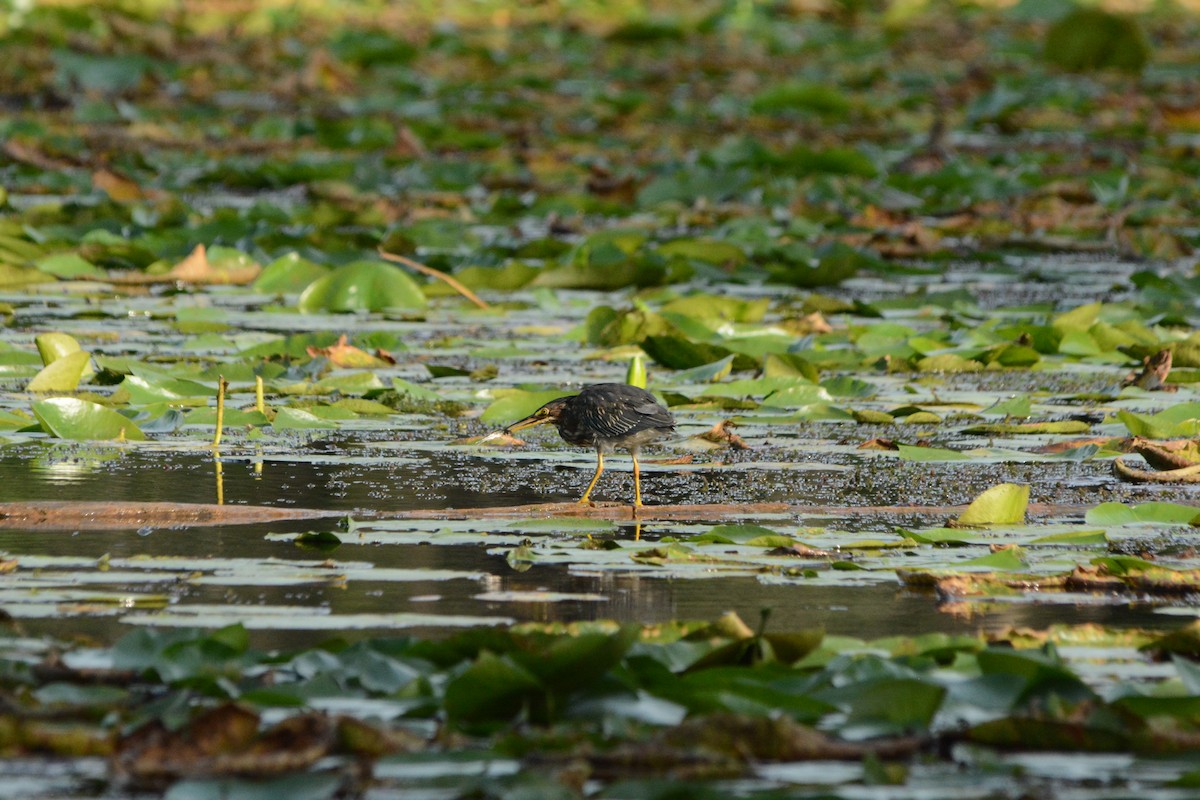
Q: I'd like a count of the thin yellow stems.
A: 2